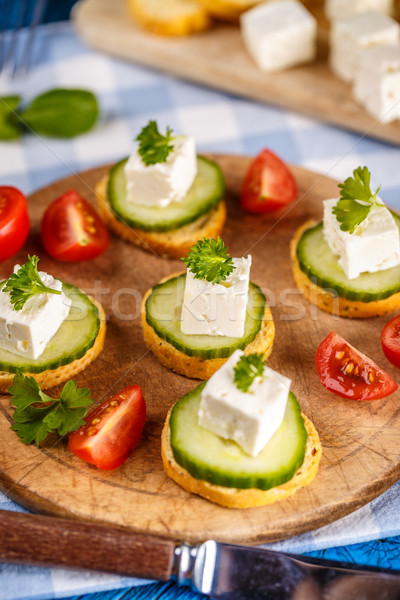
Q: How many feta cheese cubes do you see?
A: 9